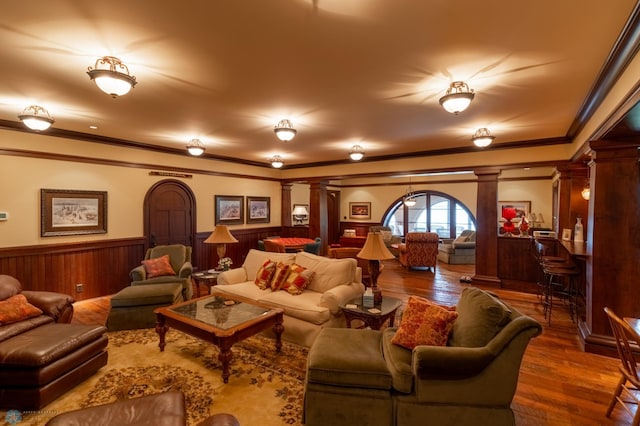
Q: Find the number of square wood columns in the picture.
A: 5